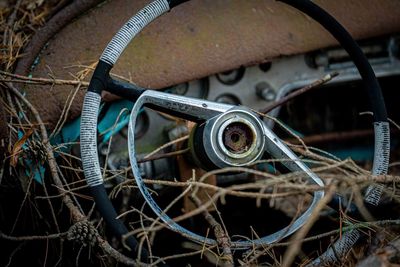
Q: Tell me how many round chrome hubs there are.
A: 1